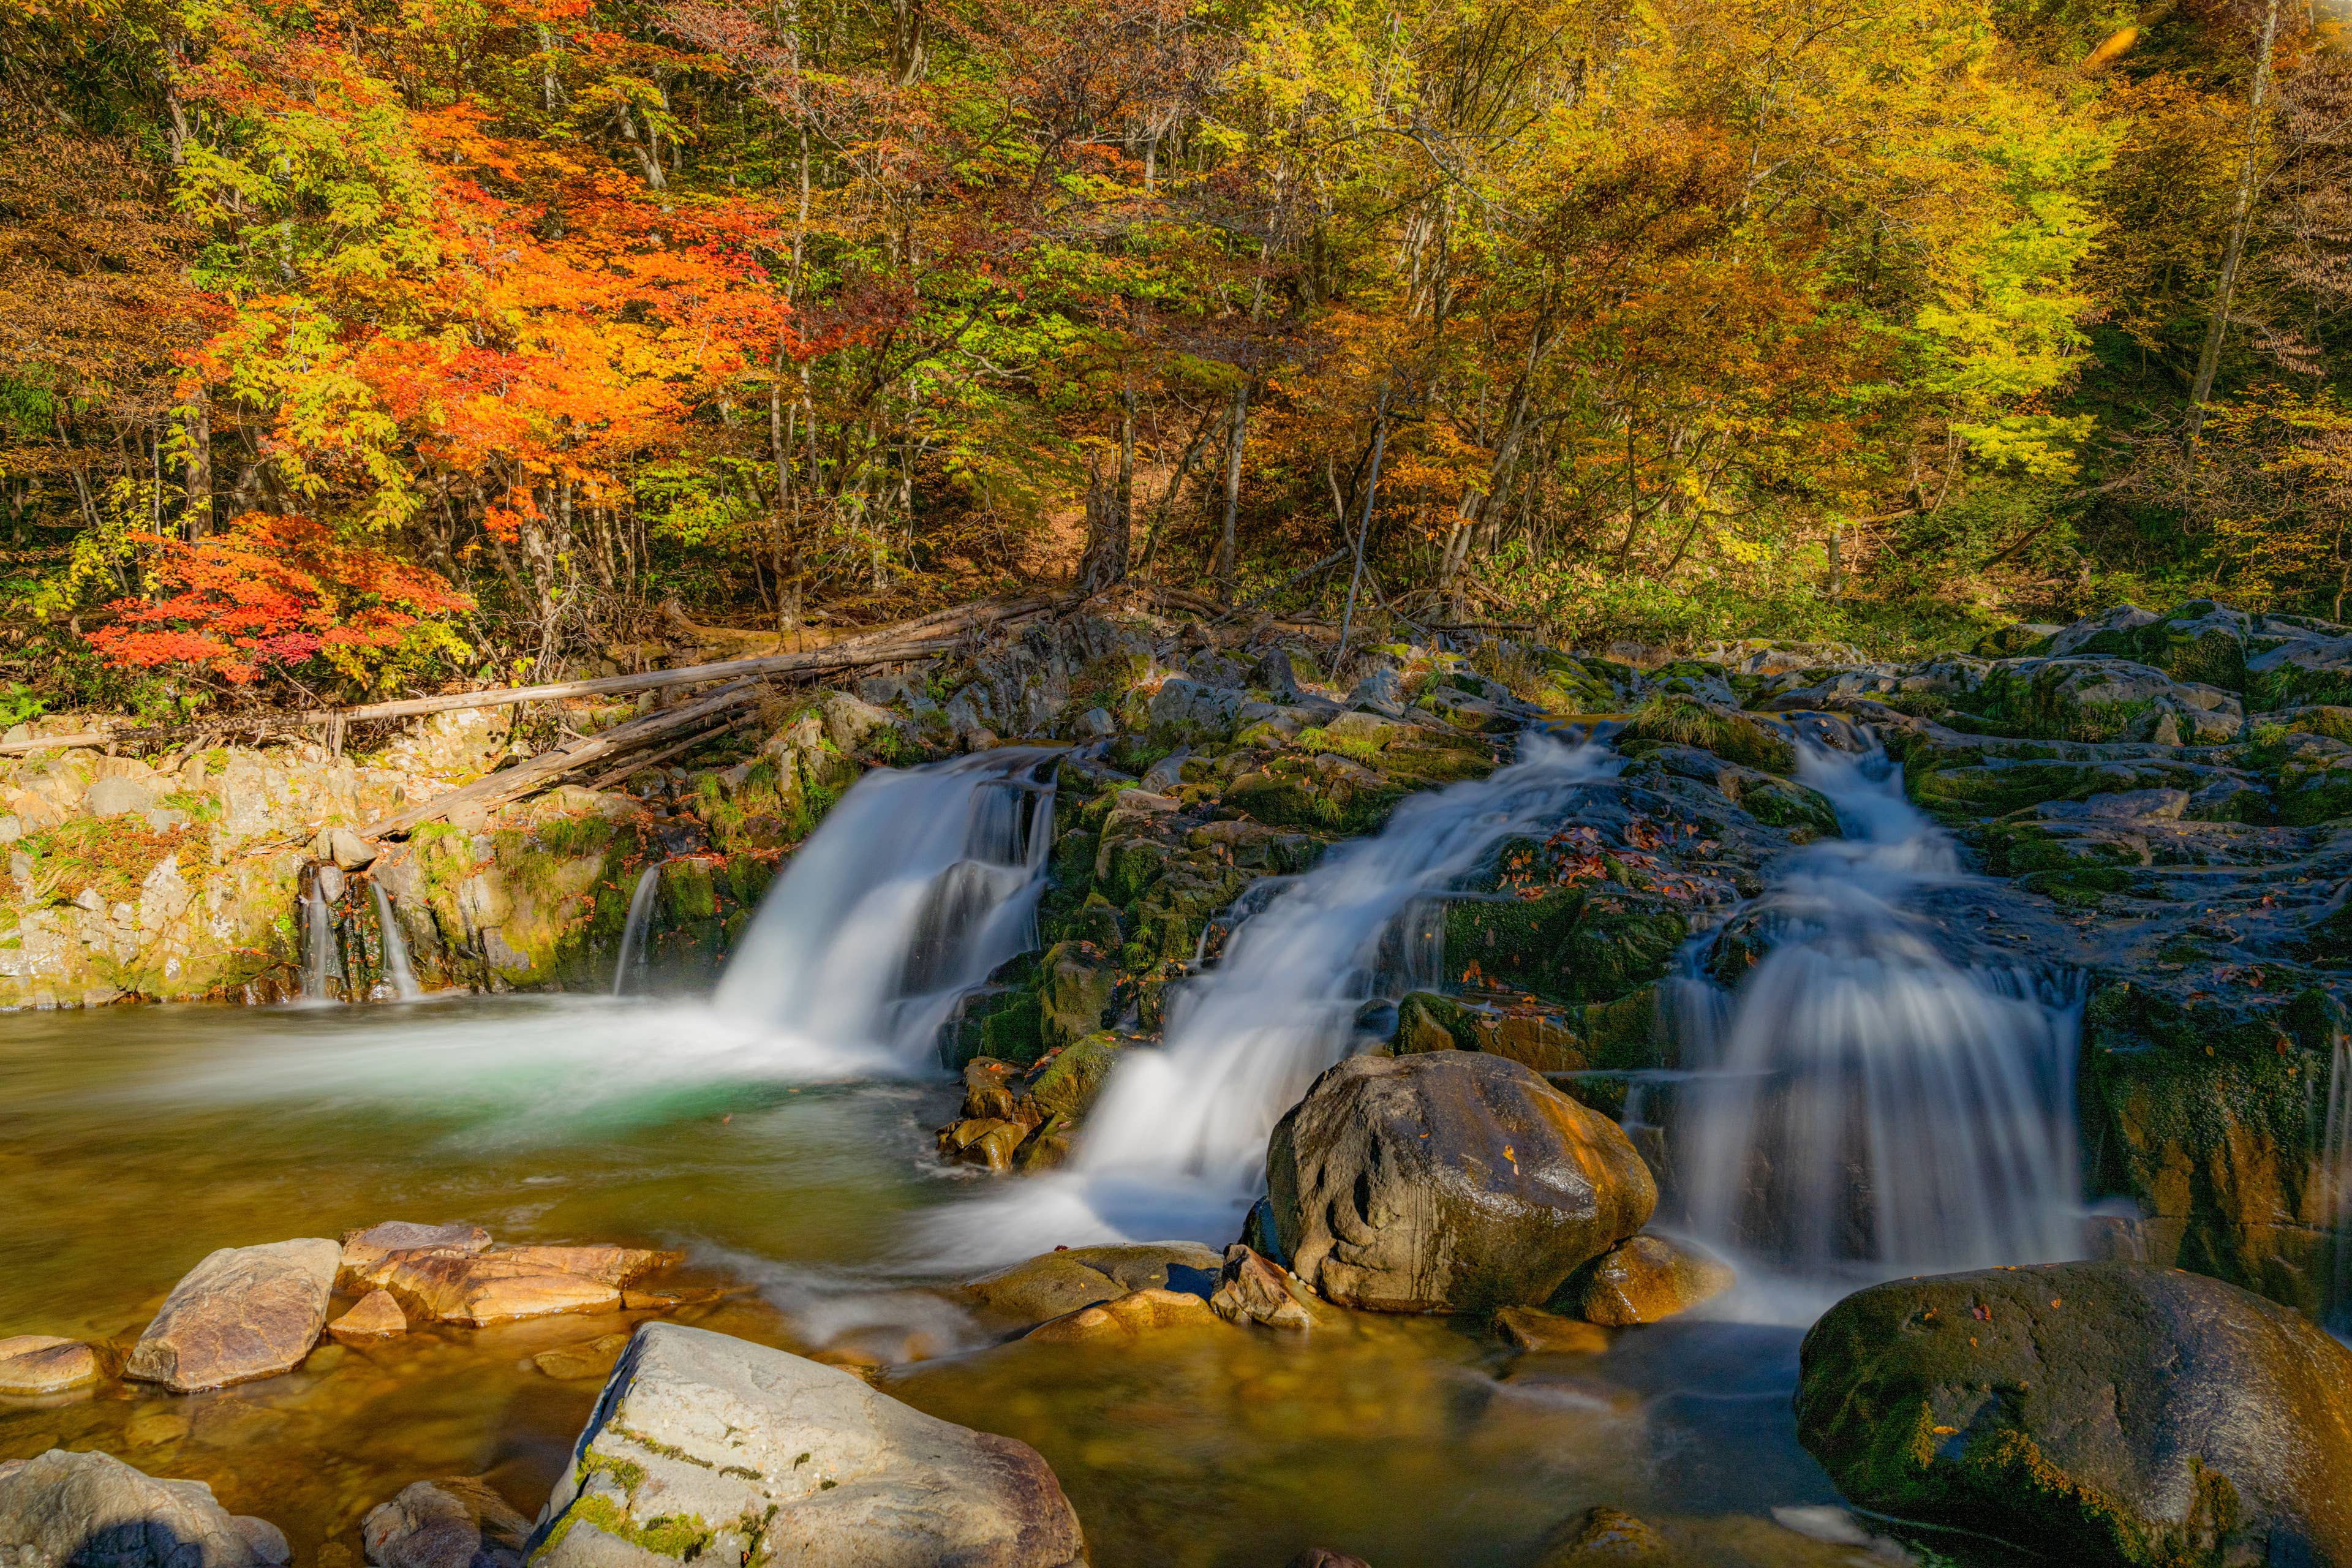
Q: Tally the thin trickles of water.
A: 3